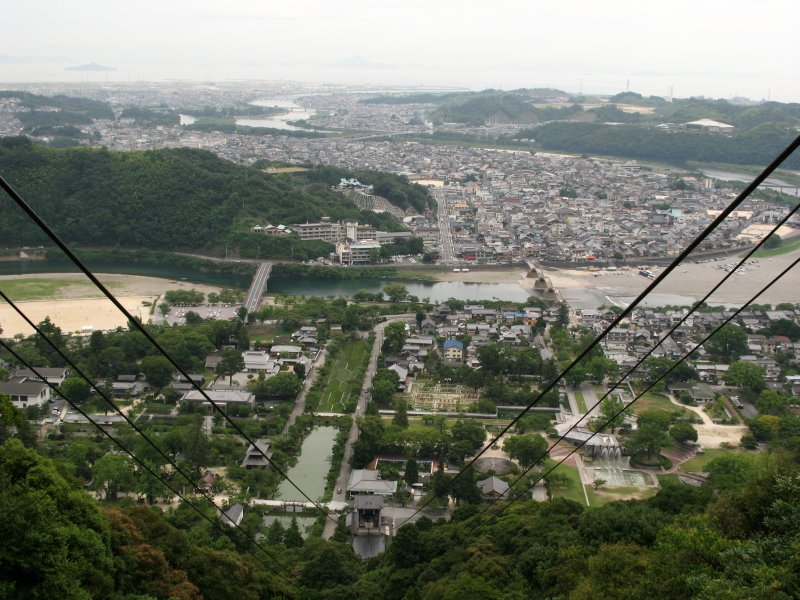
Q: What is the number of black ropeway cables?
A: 6